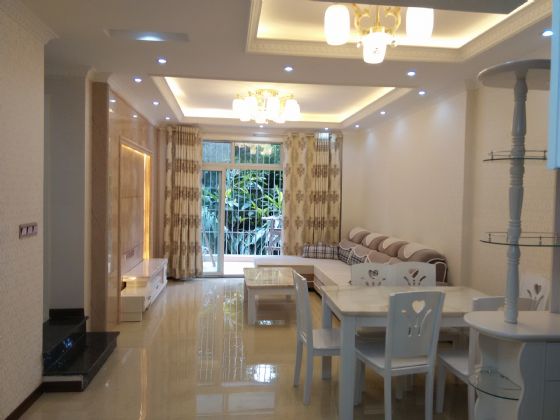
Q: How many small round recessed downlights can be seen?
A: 12